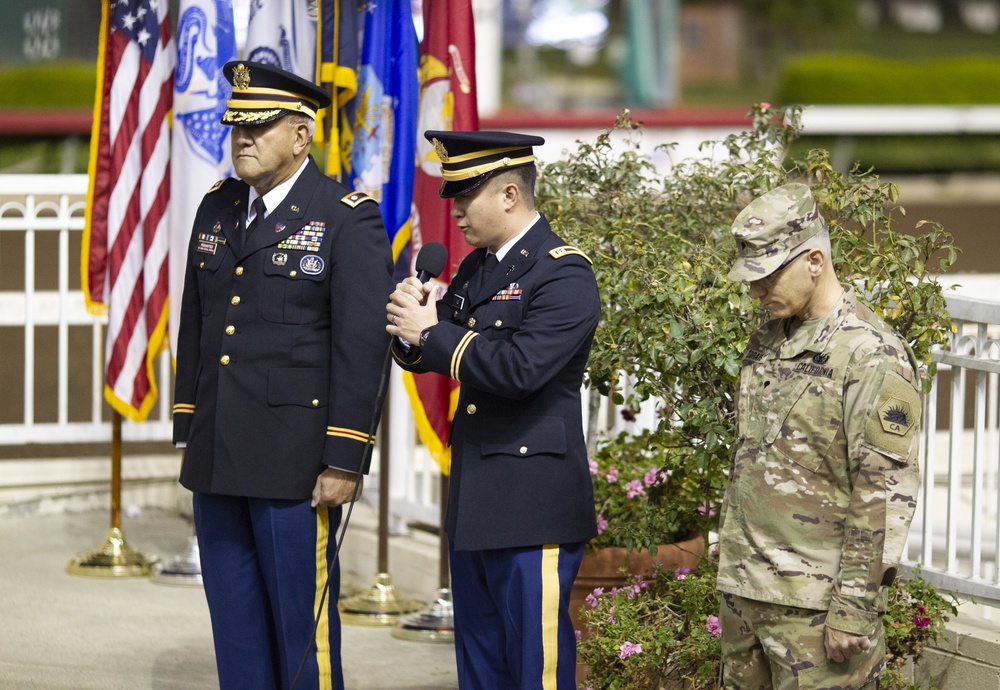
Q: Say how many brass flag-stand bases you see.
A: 2